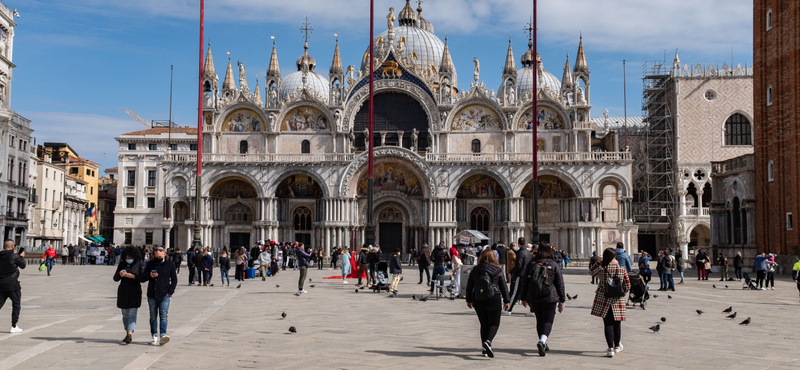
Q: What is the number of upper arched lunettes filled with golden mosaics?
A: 4